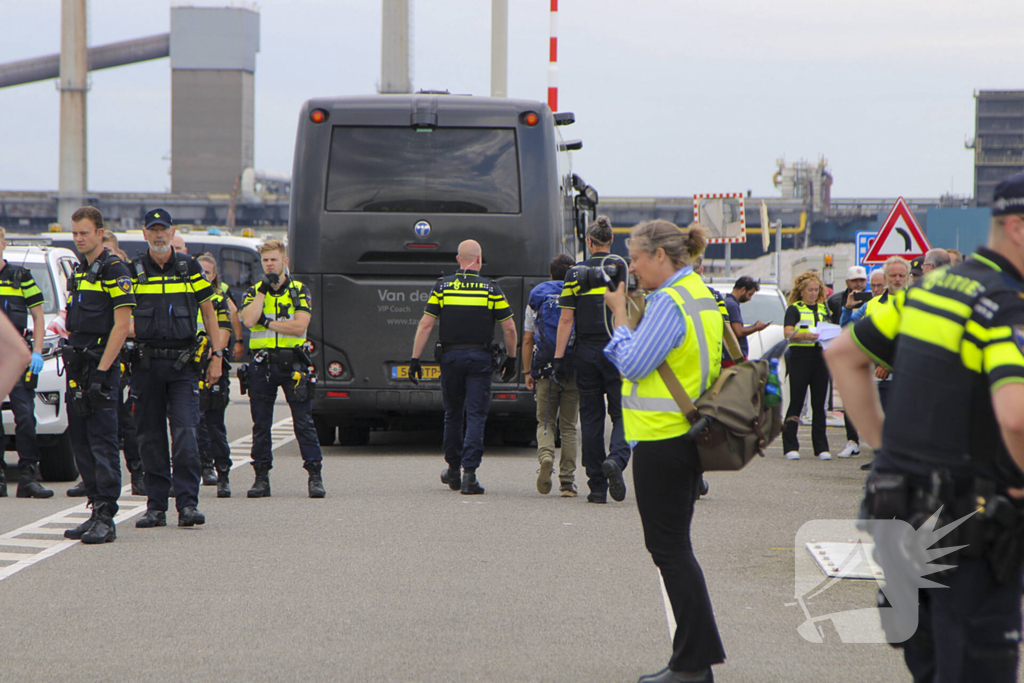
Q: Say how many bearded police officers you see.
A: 1